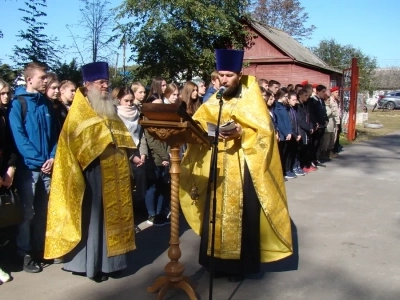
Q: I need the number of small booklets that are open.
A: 1